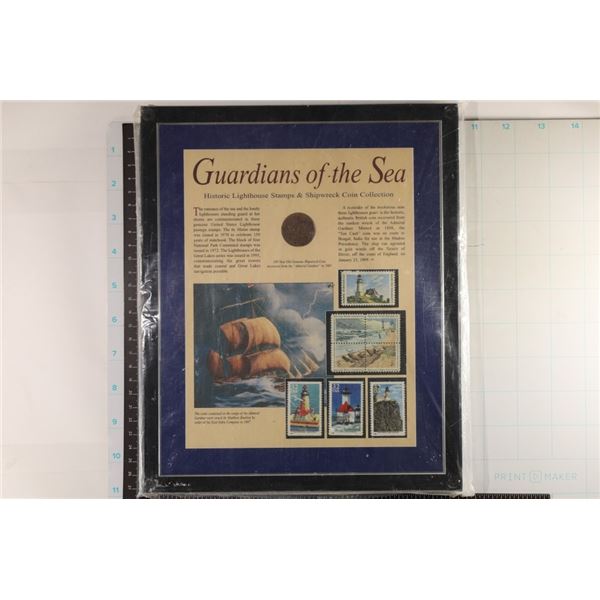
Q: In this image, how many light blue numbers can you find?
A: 15